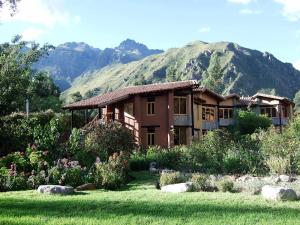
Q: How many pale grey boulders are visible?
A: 3